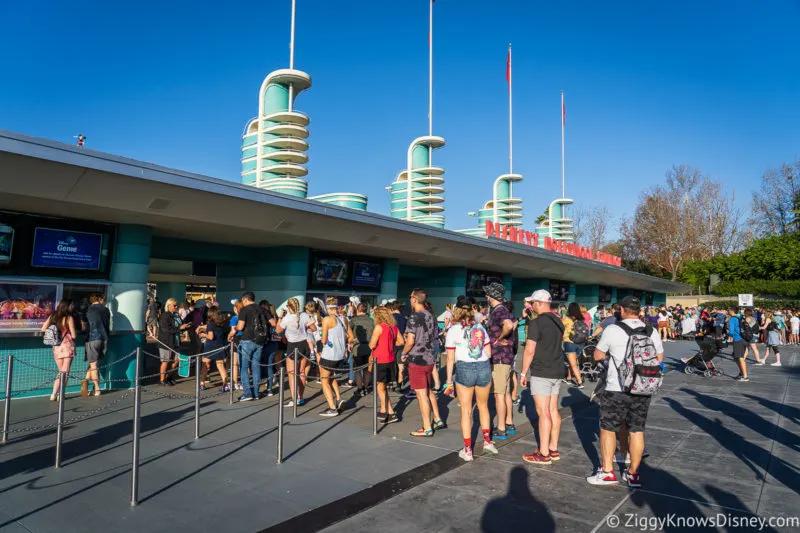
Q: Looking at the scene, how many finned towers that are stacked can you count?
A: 4